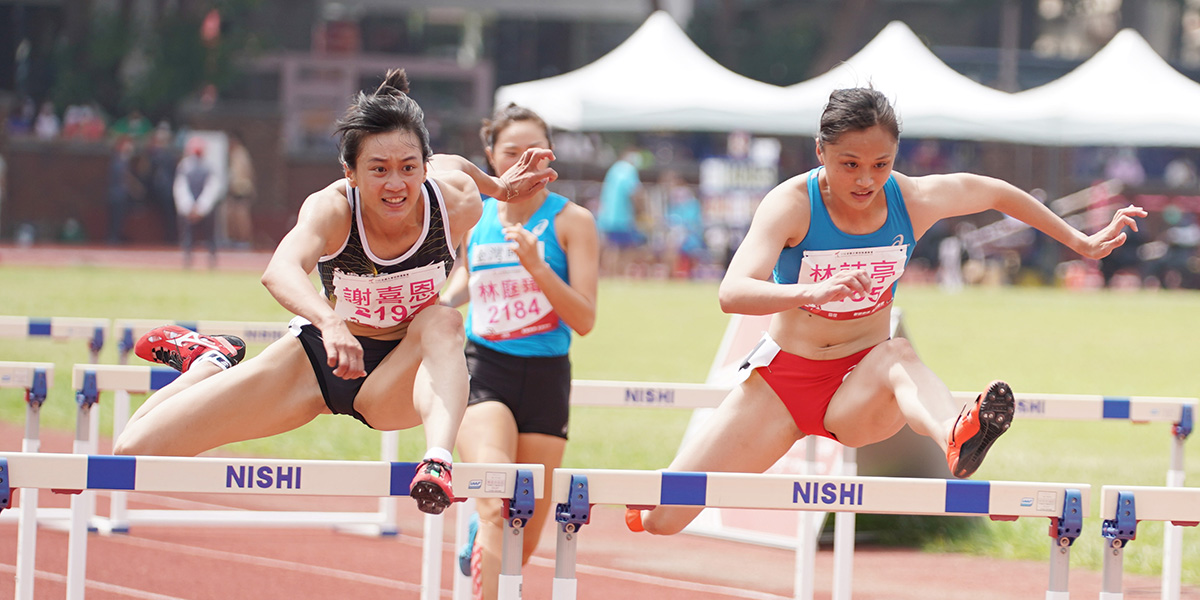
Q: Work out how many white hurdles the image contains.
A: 9